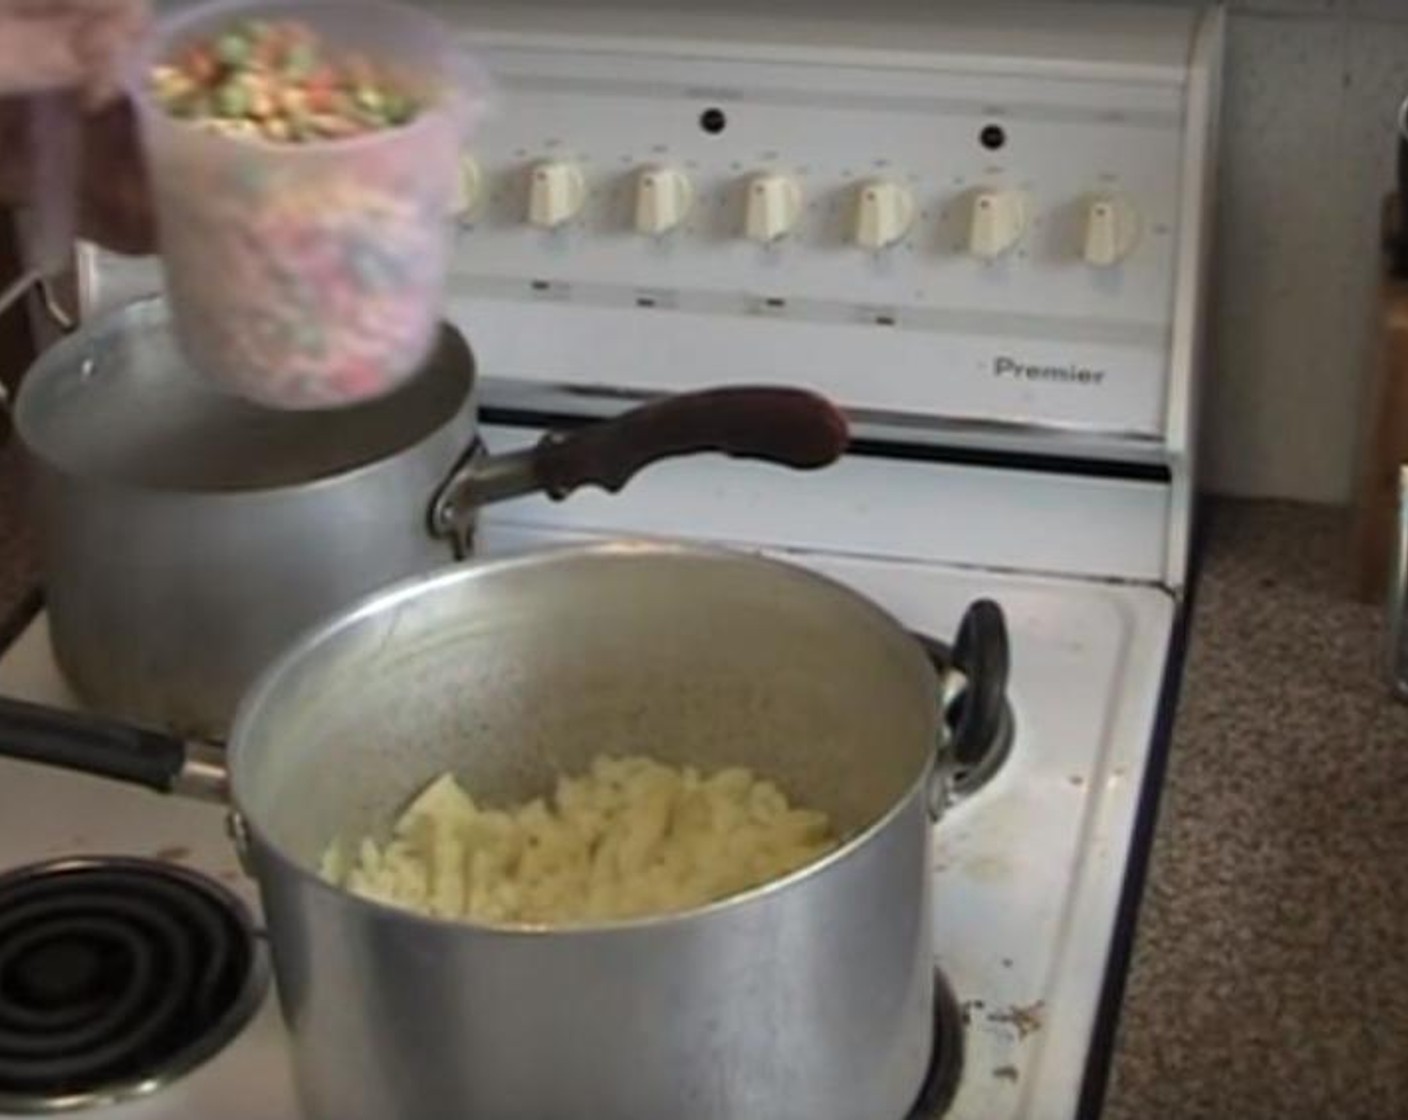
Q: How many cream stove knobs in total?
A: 7